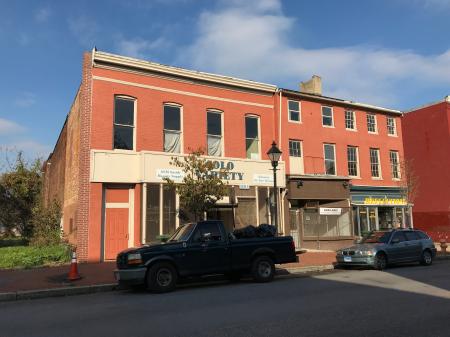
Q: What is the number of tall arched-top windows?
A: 4